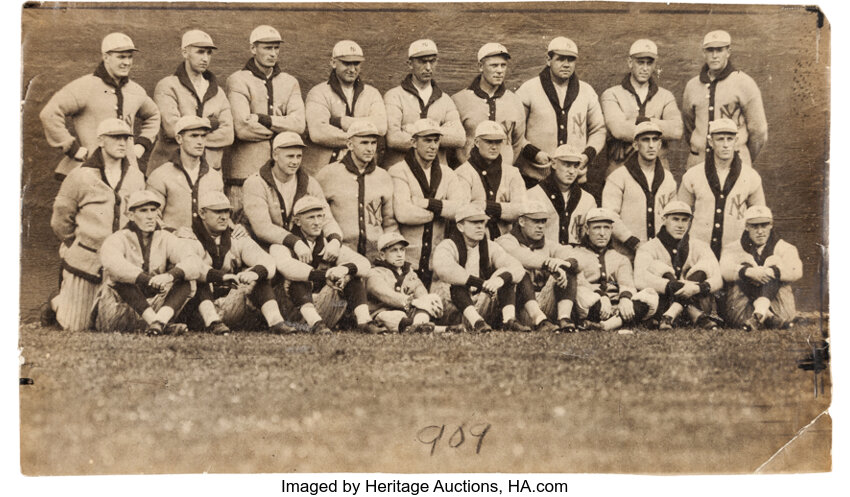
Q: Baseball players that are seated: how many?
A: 9